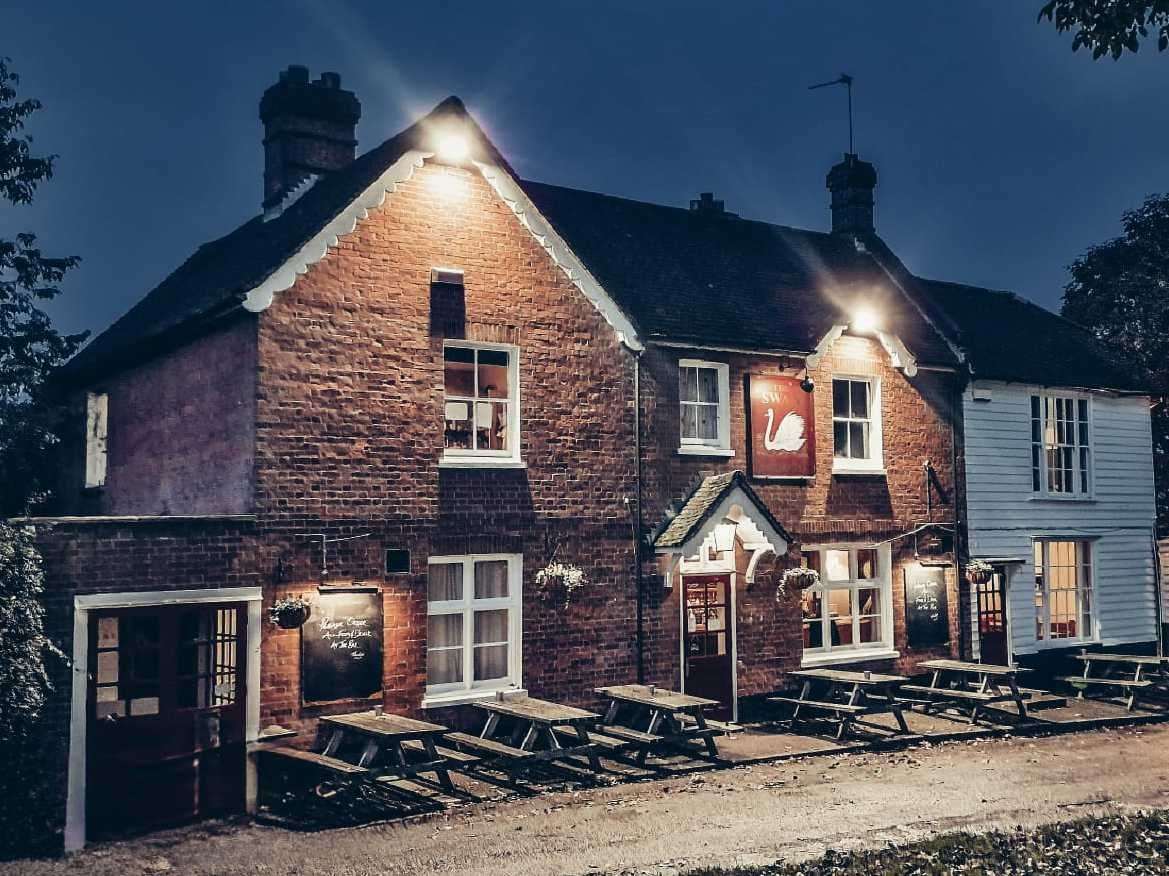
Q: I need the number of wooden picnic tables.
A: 6